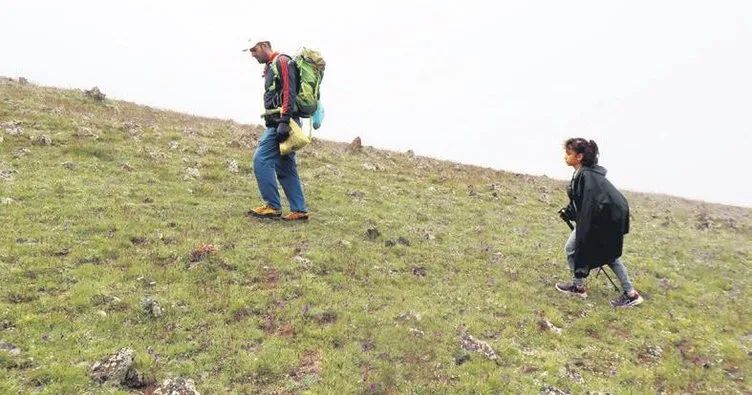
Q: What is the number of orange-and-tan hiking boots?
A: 2